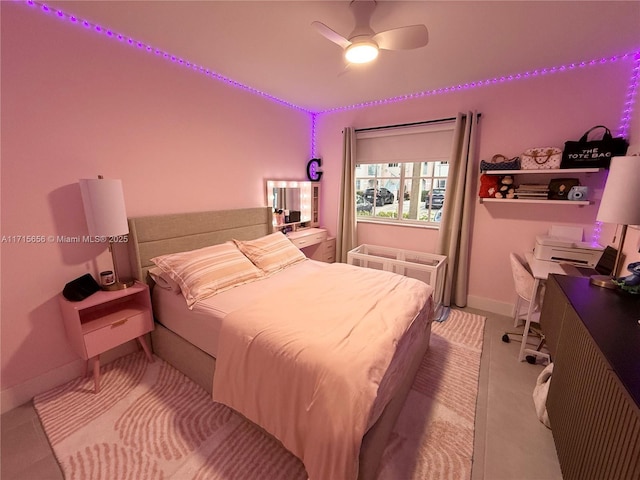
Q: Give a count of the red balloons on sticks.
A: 0